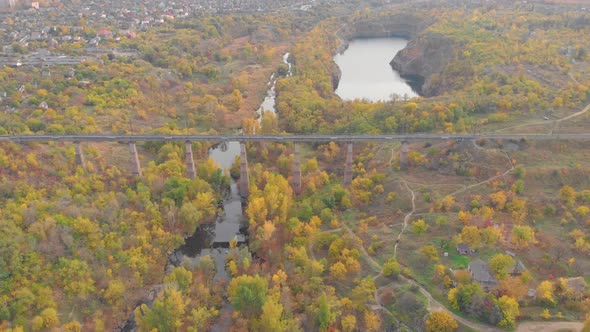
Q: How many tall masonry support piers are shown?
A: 7